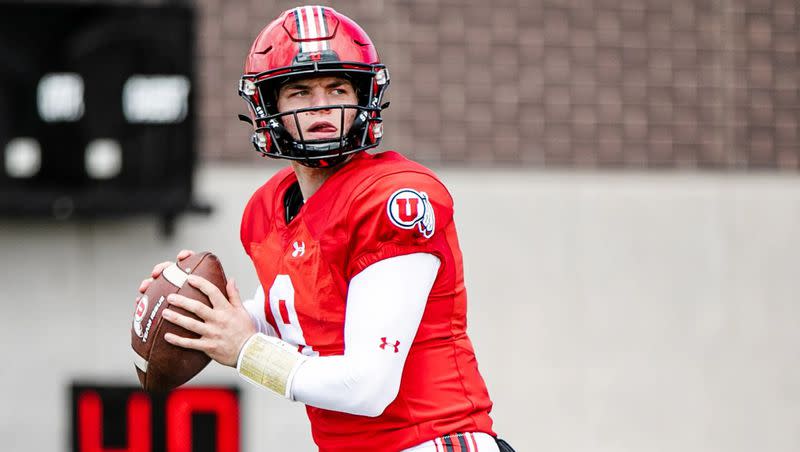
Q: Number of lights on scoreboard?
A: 4